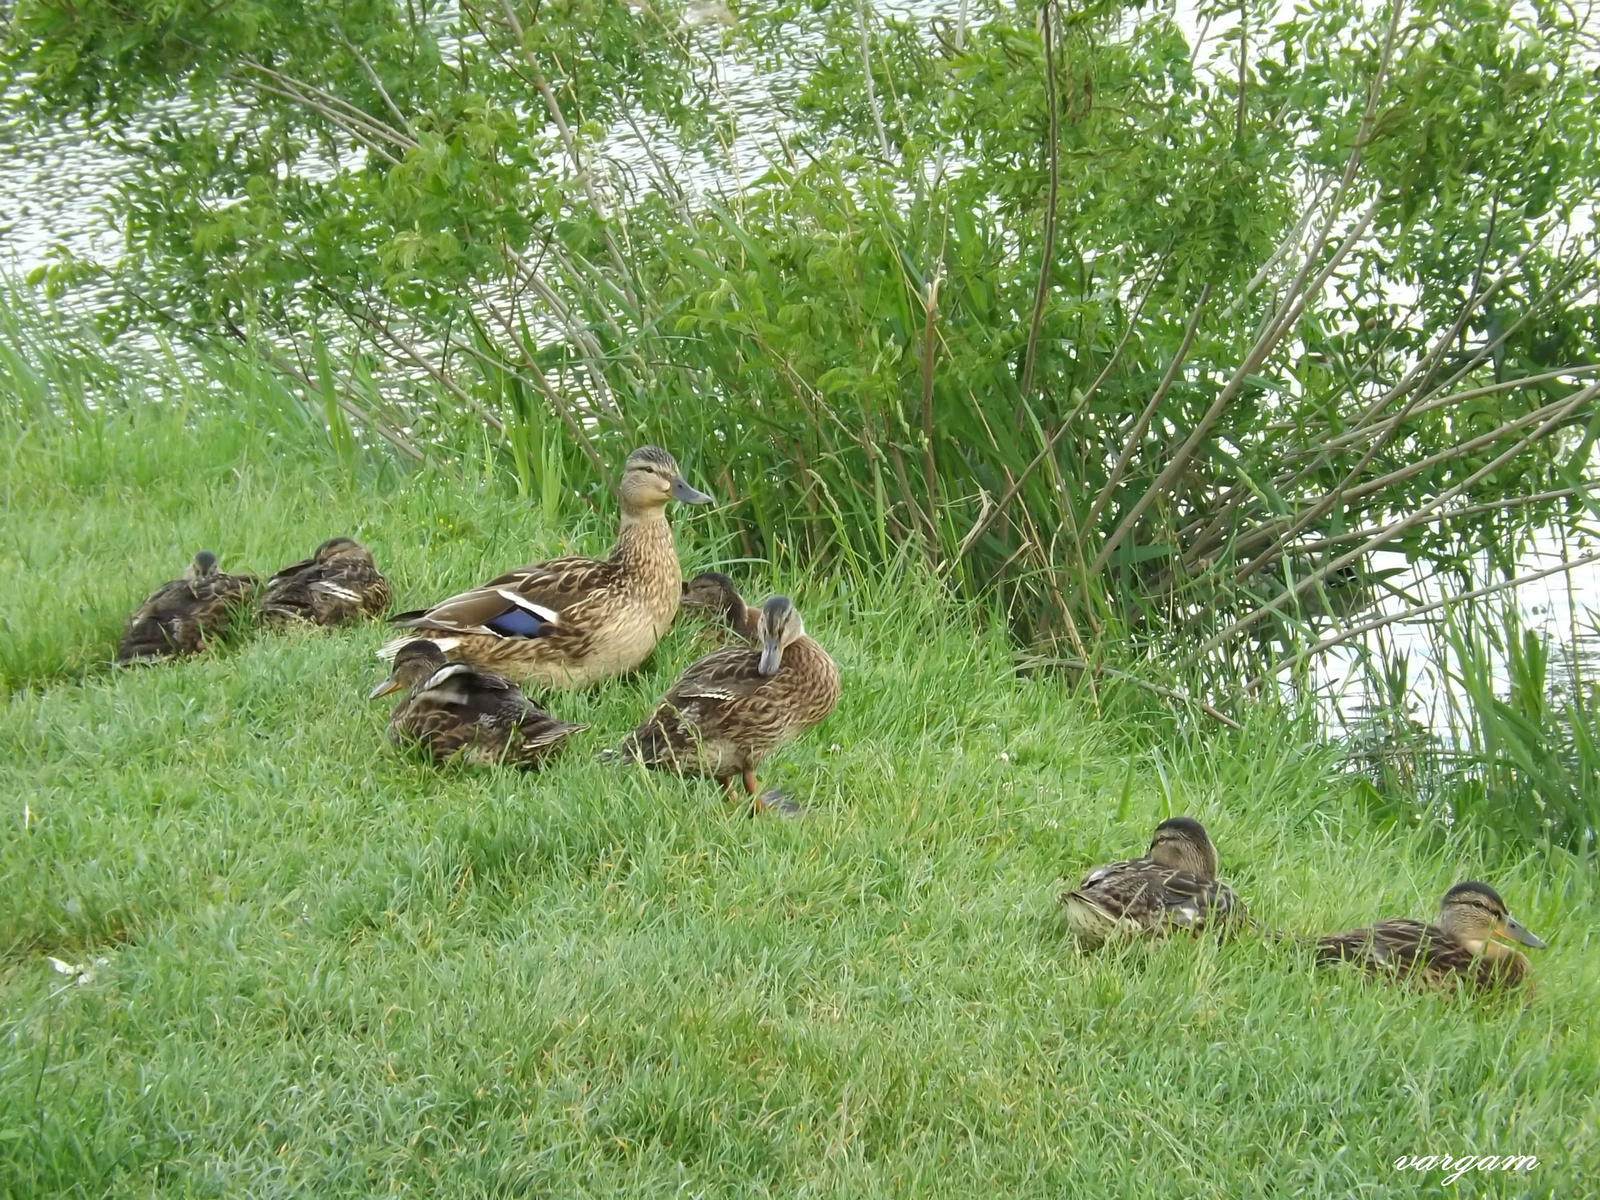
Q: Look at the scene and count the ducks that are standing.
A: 1